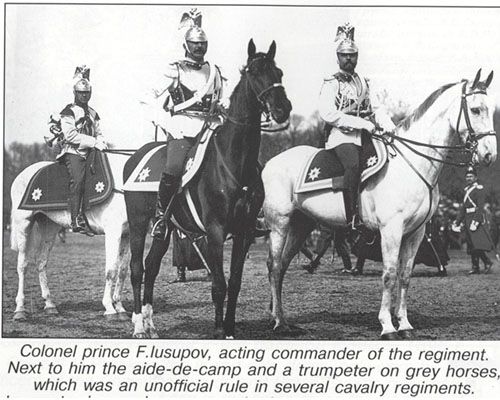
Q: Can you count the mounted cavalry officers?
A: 3